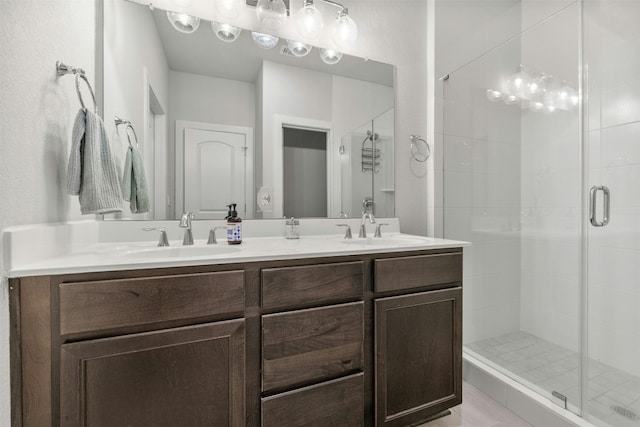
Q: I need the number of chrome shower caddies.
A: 1